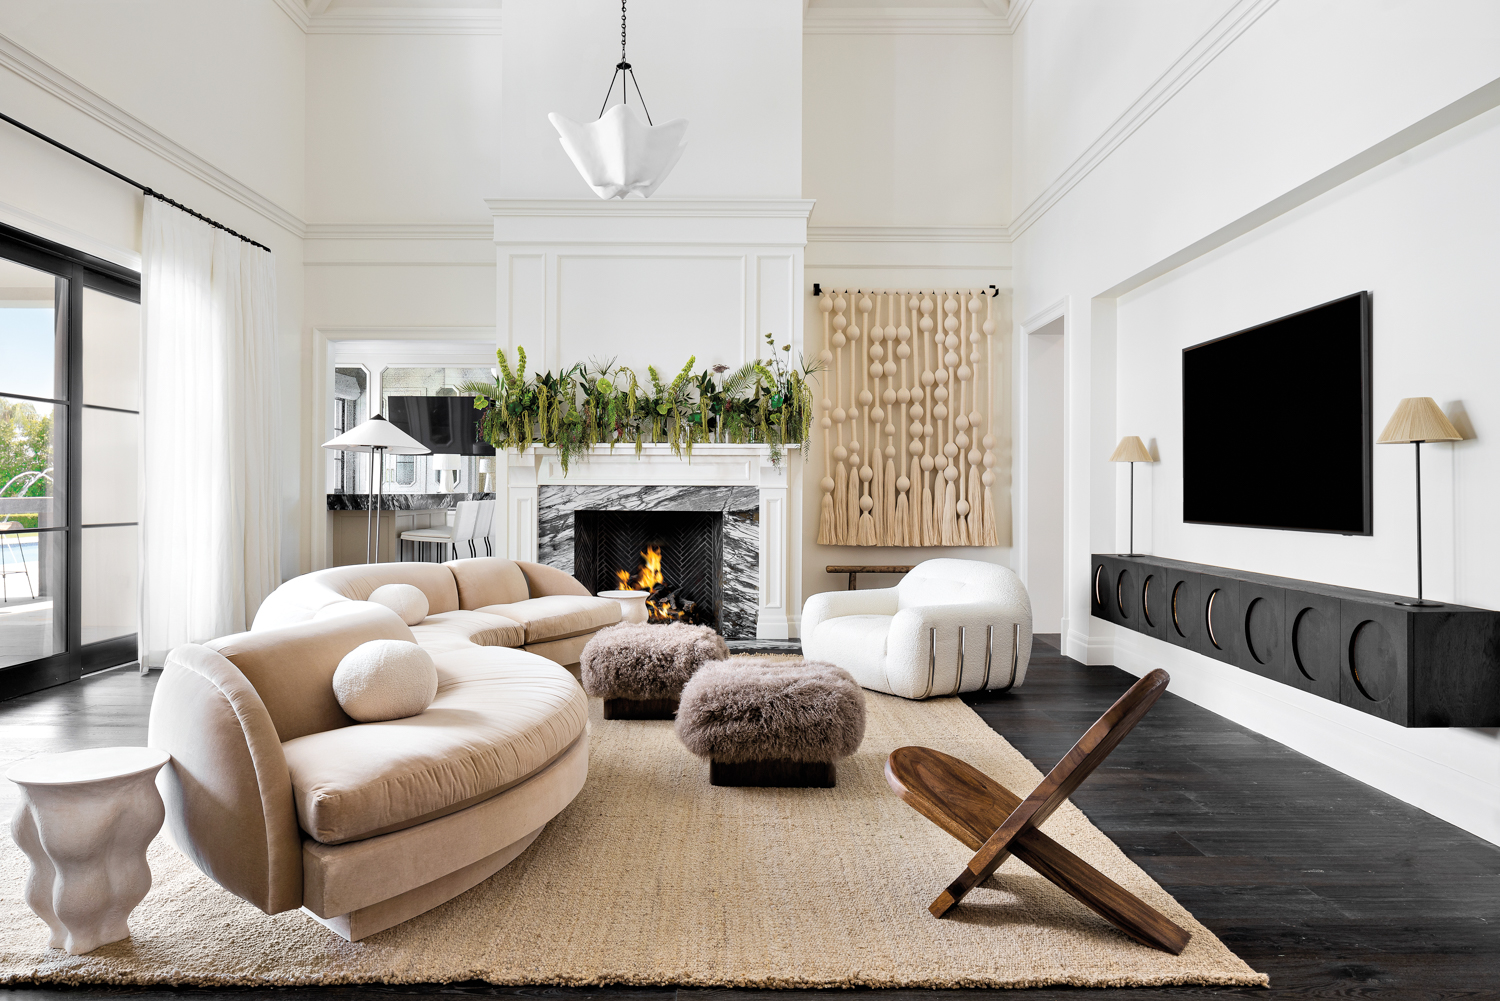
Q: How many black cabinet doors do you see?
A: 8